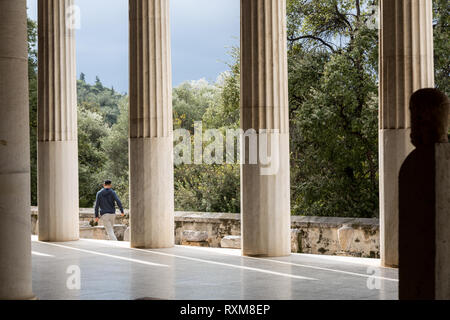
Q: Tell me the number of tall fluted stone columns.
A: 4